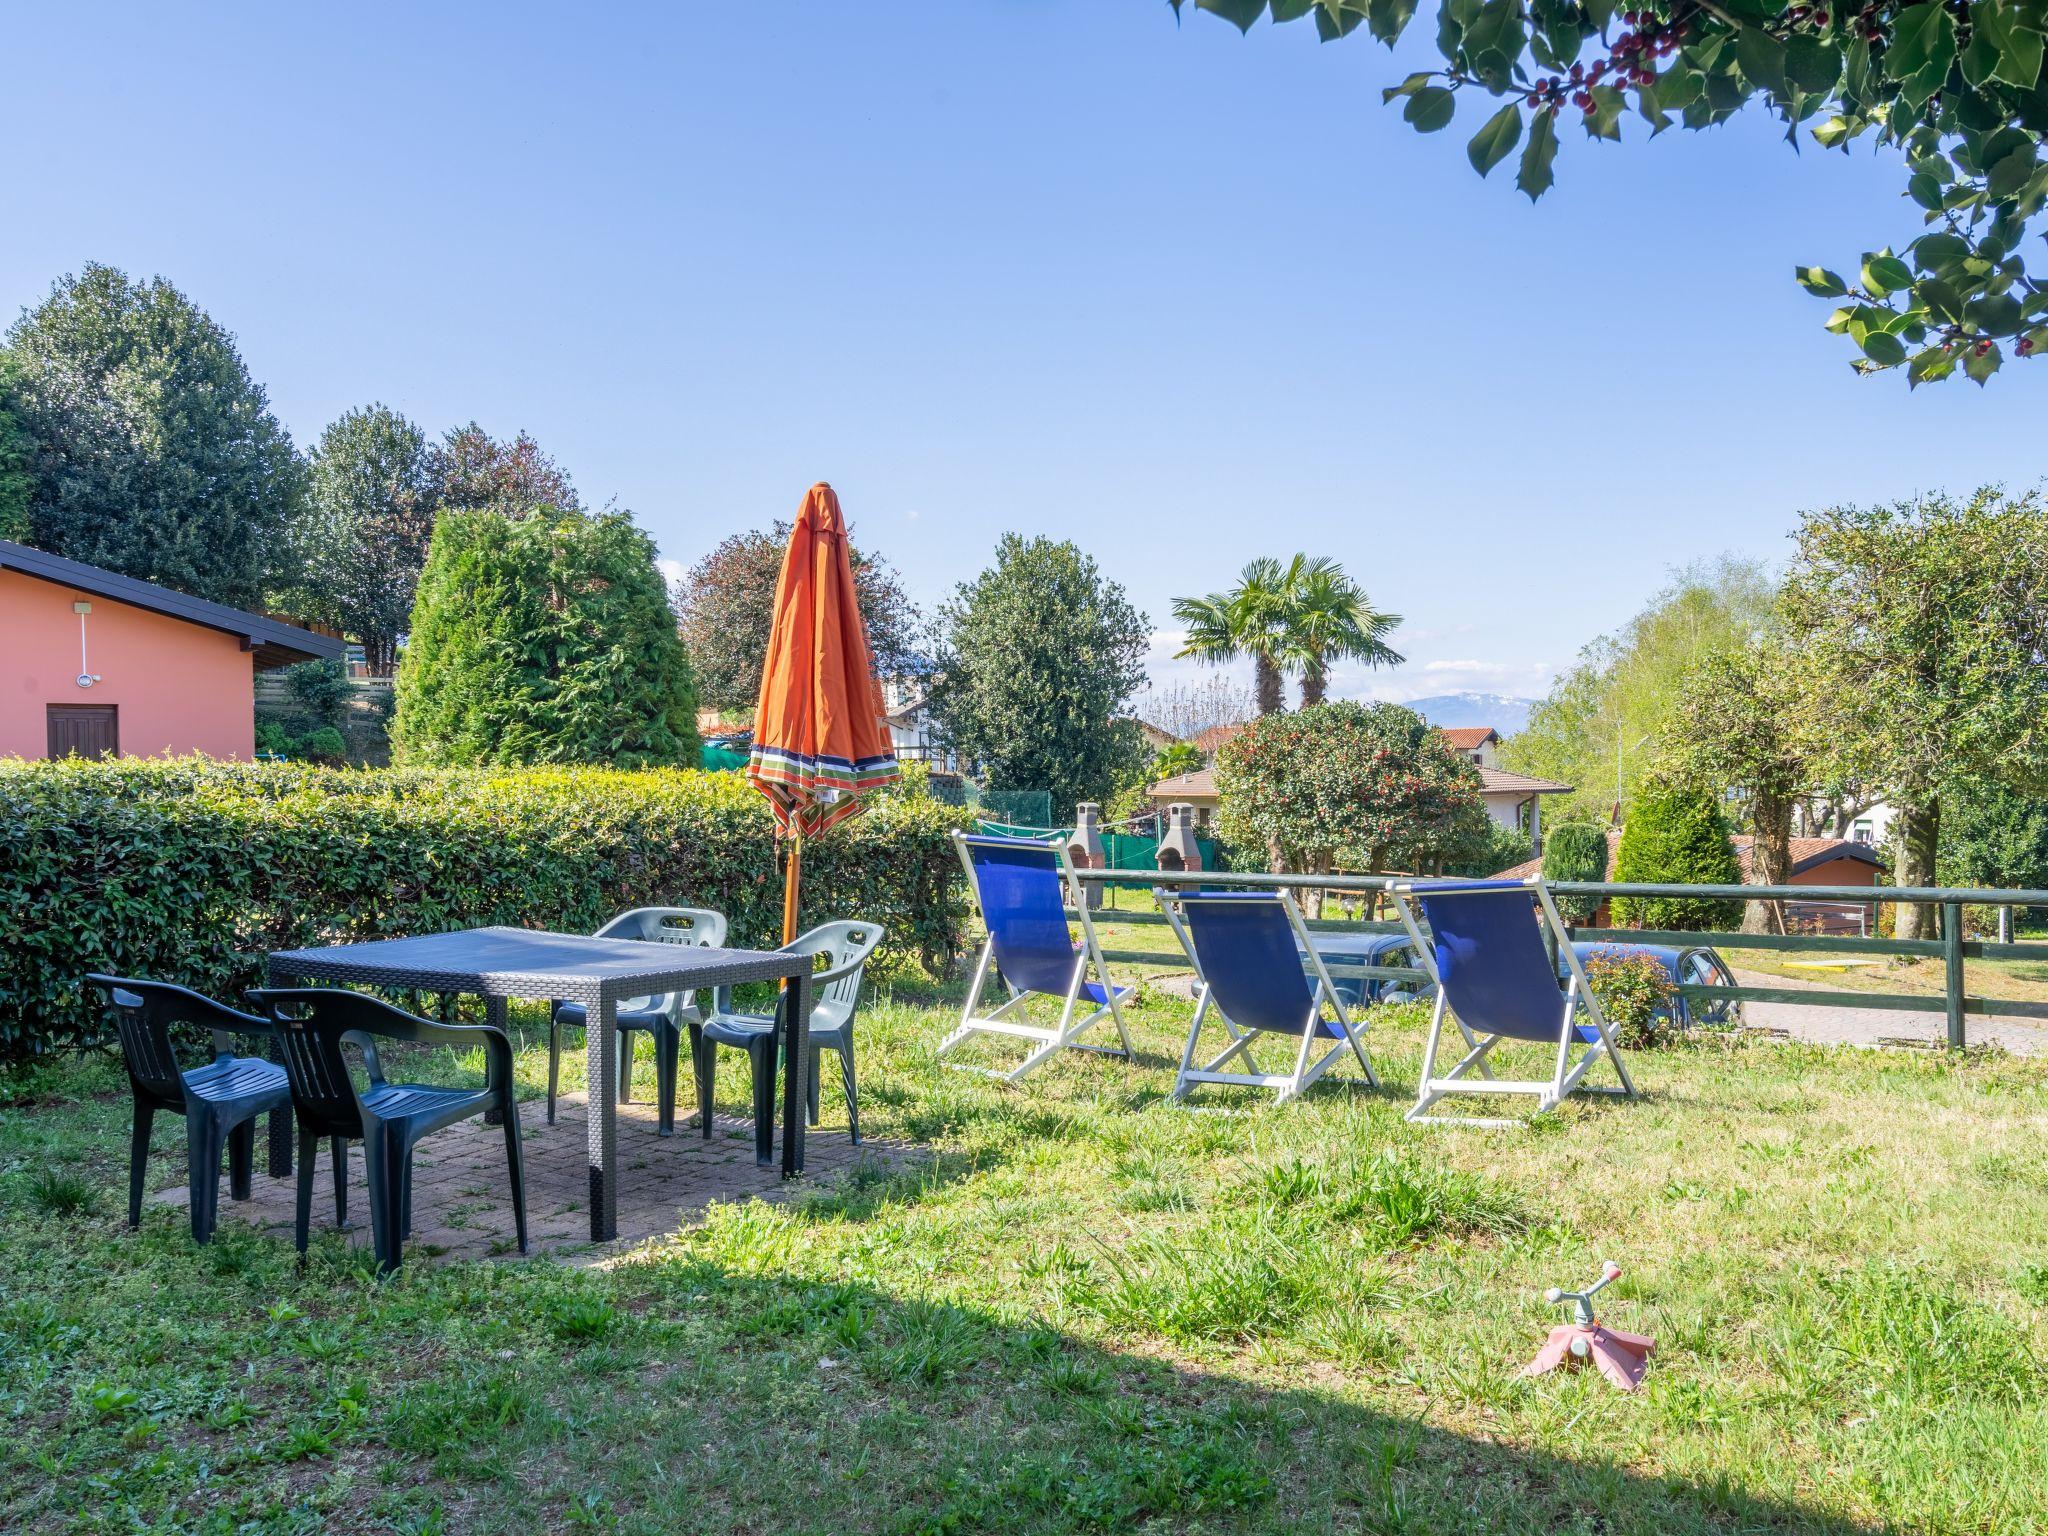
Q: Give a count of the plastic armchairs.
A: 4